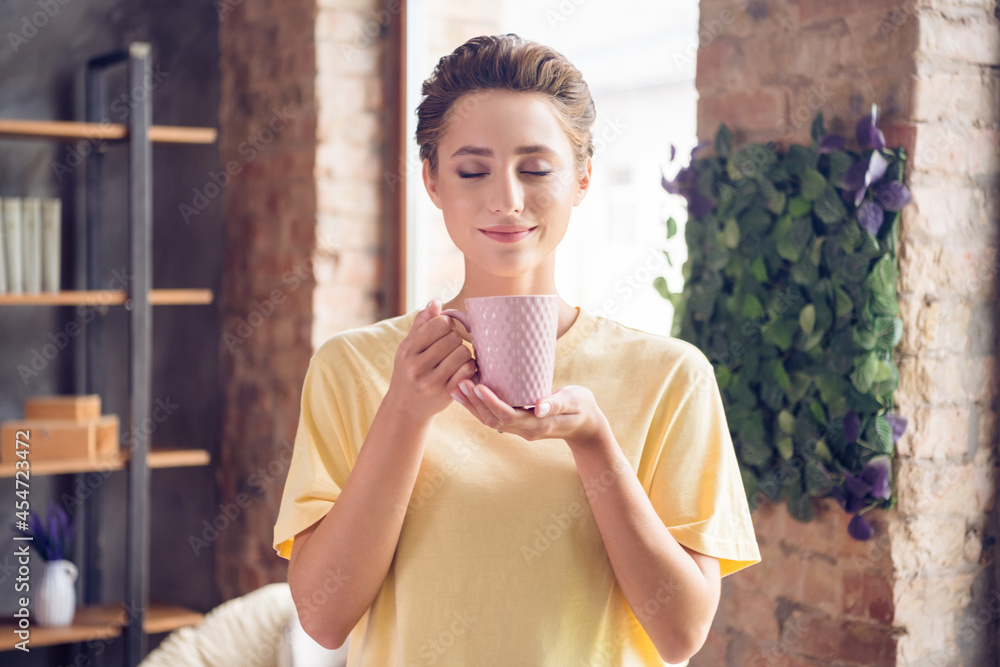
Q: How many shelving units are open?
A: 1